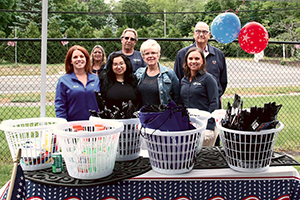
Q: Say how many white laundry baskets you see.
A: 5